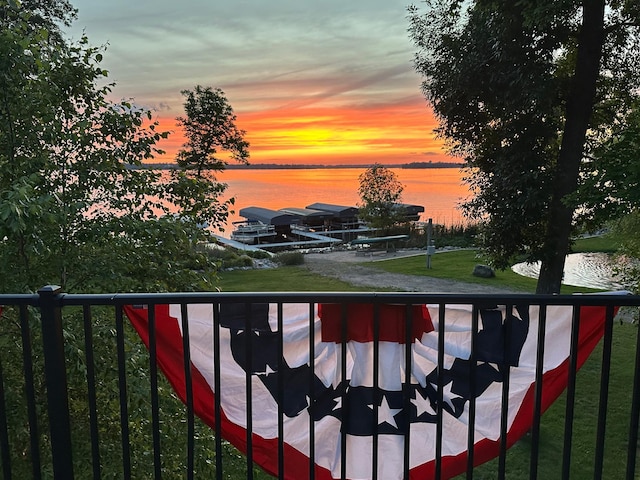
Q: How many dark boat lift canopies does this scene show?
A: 4